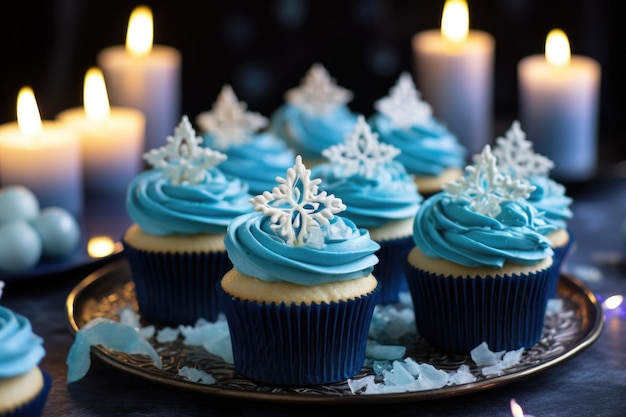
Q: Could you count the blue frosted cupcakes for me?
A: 9